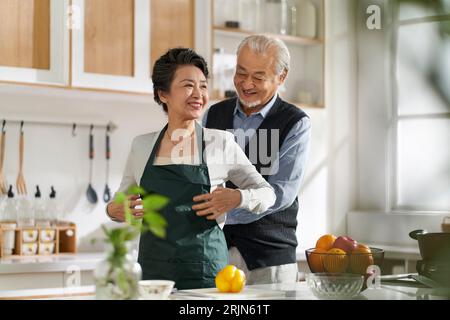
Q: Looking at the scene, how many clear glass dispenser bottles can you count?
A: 3